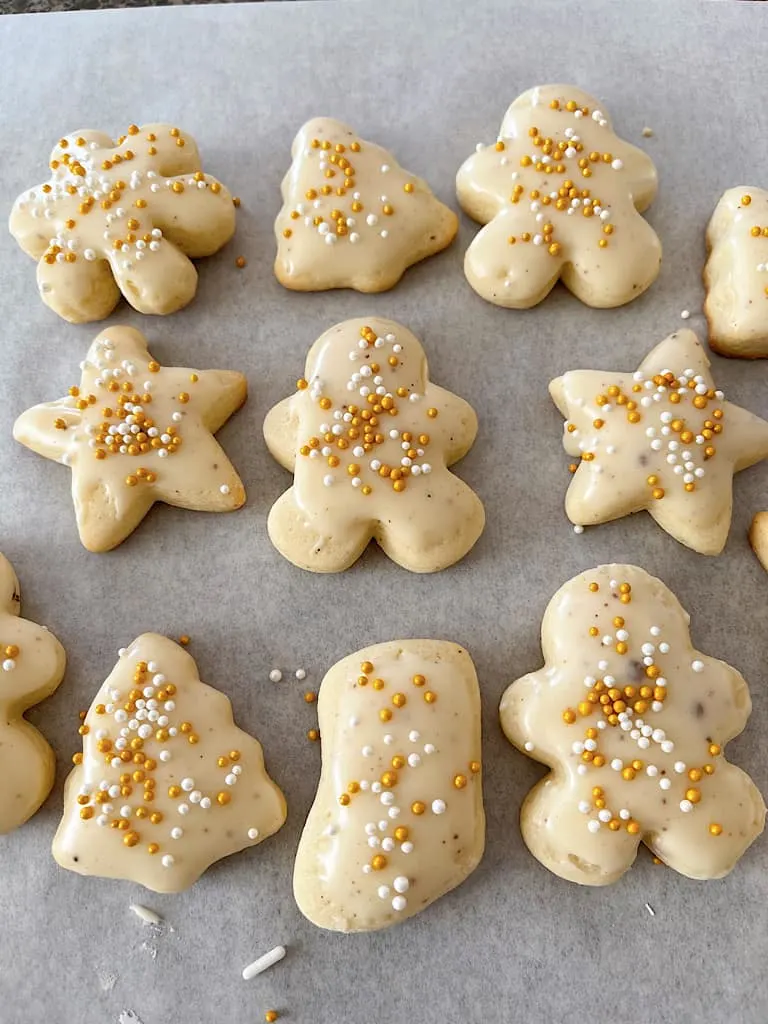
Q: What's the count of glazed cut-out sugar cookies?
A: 12